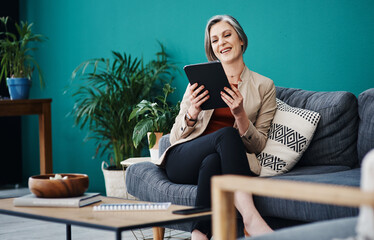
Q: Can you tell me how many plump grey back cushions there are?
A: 2